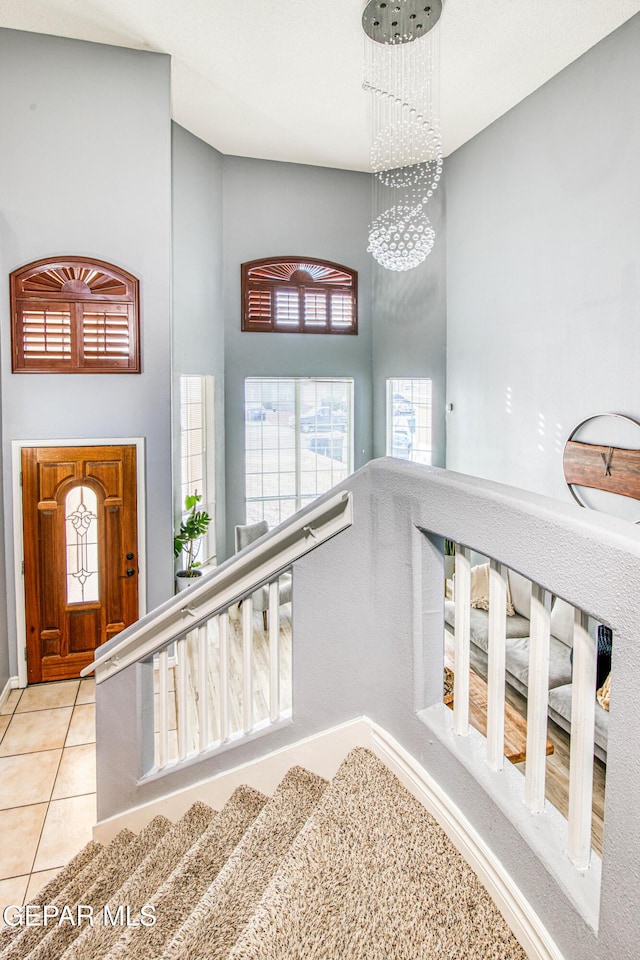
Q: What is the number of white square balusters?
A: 10